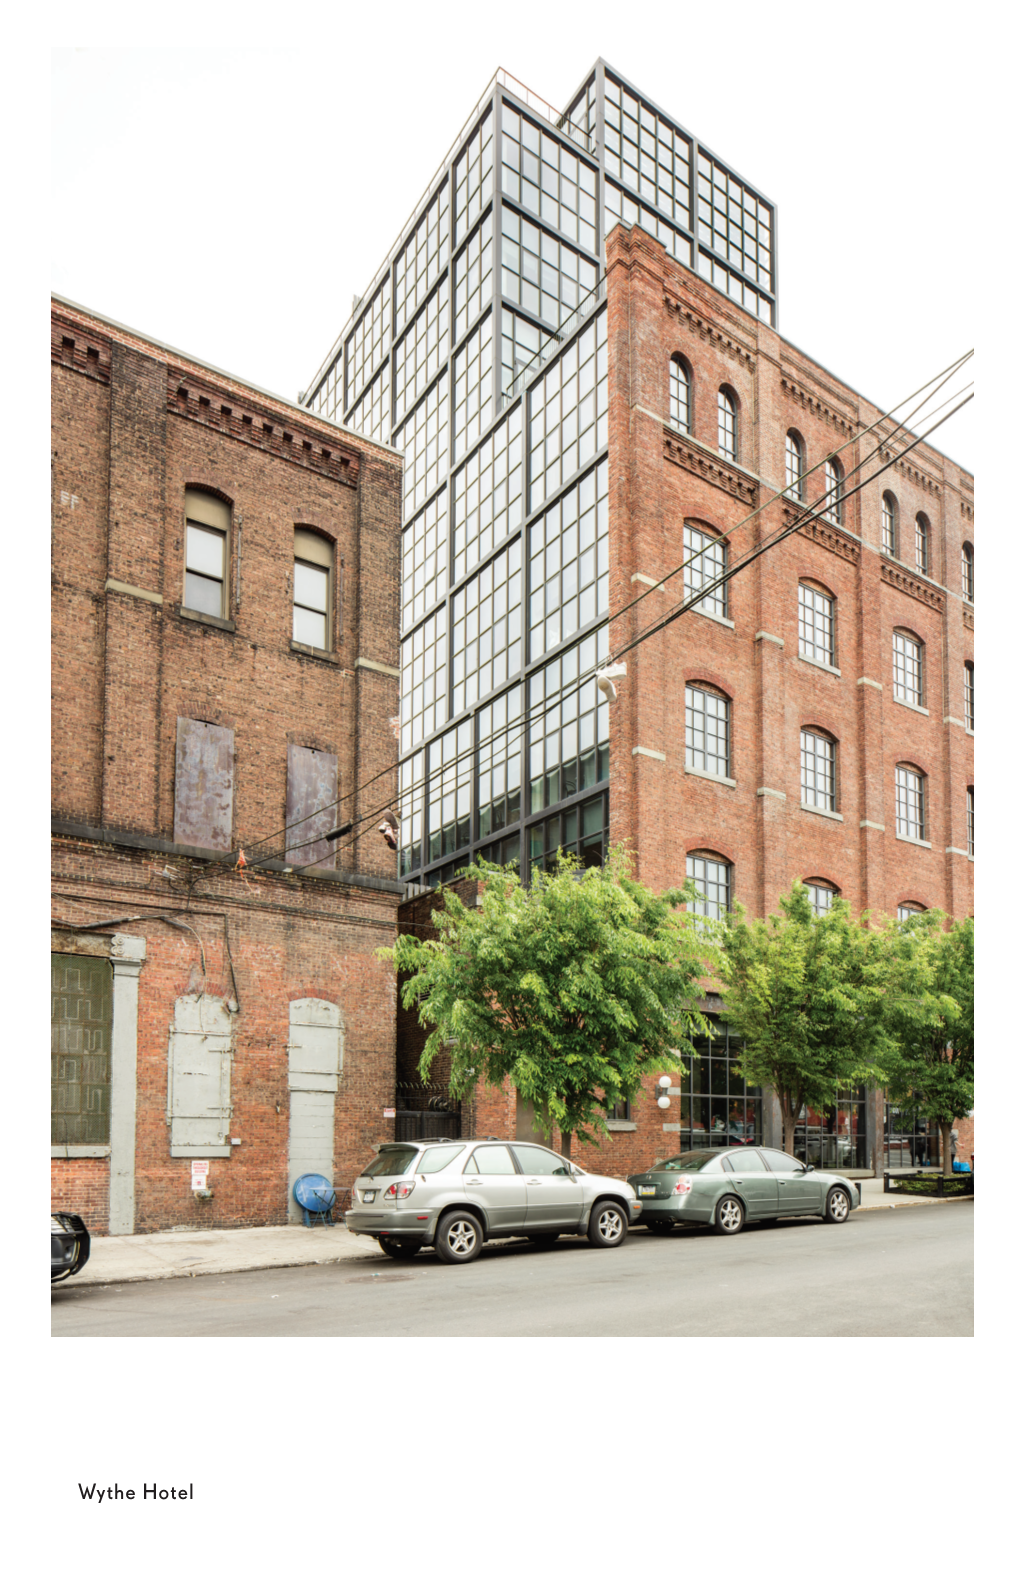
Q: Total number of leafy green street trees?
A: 3